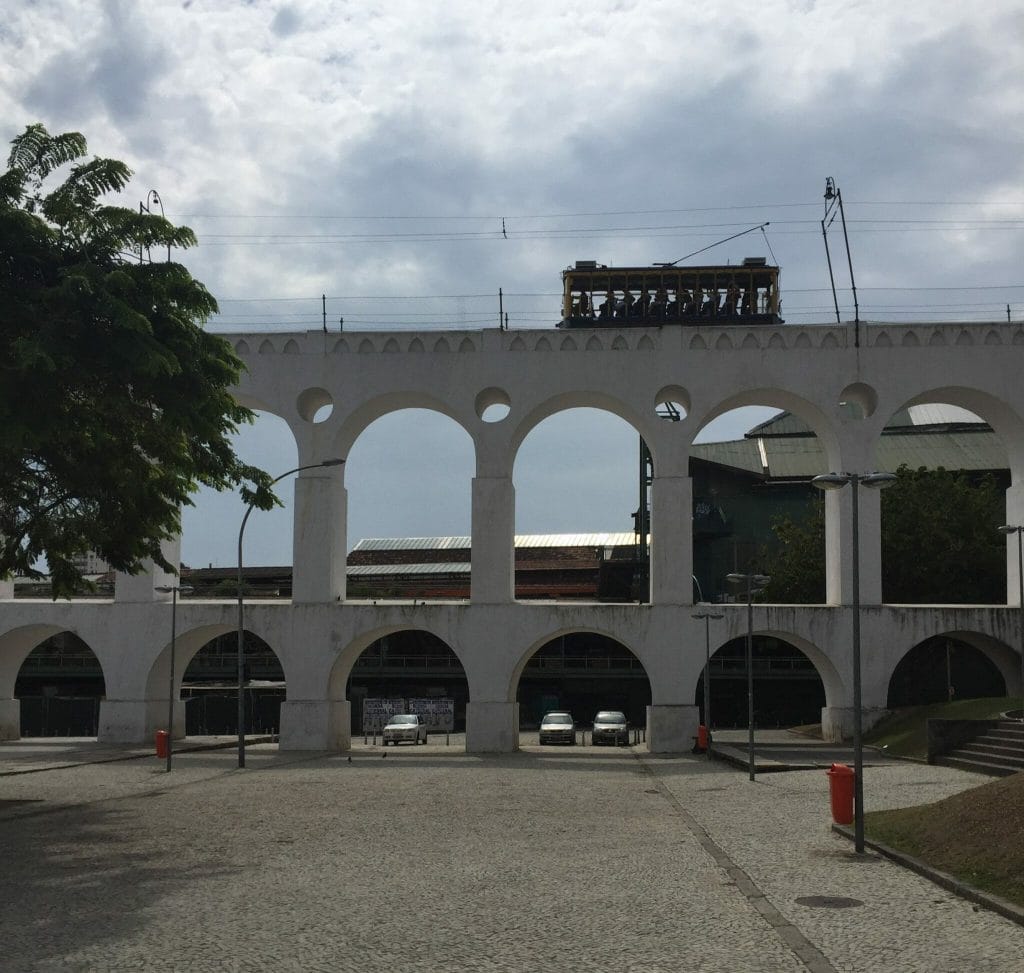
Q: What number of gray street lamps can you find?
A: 6